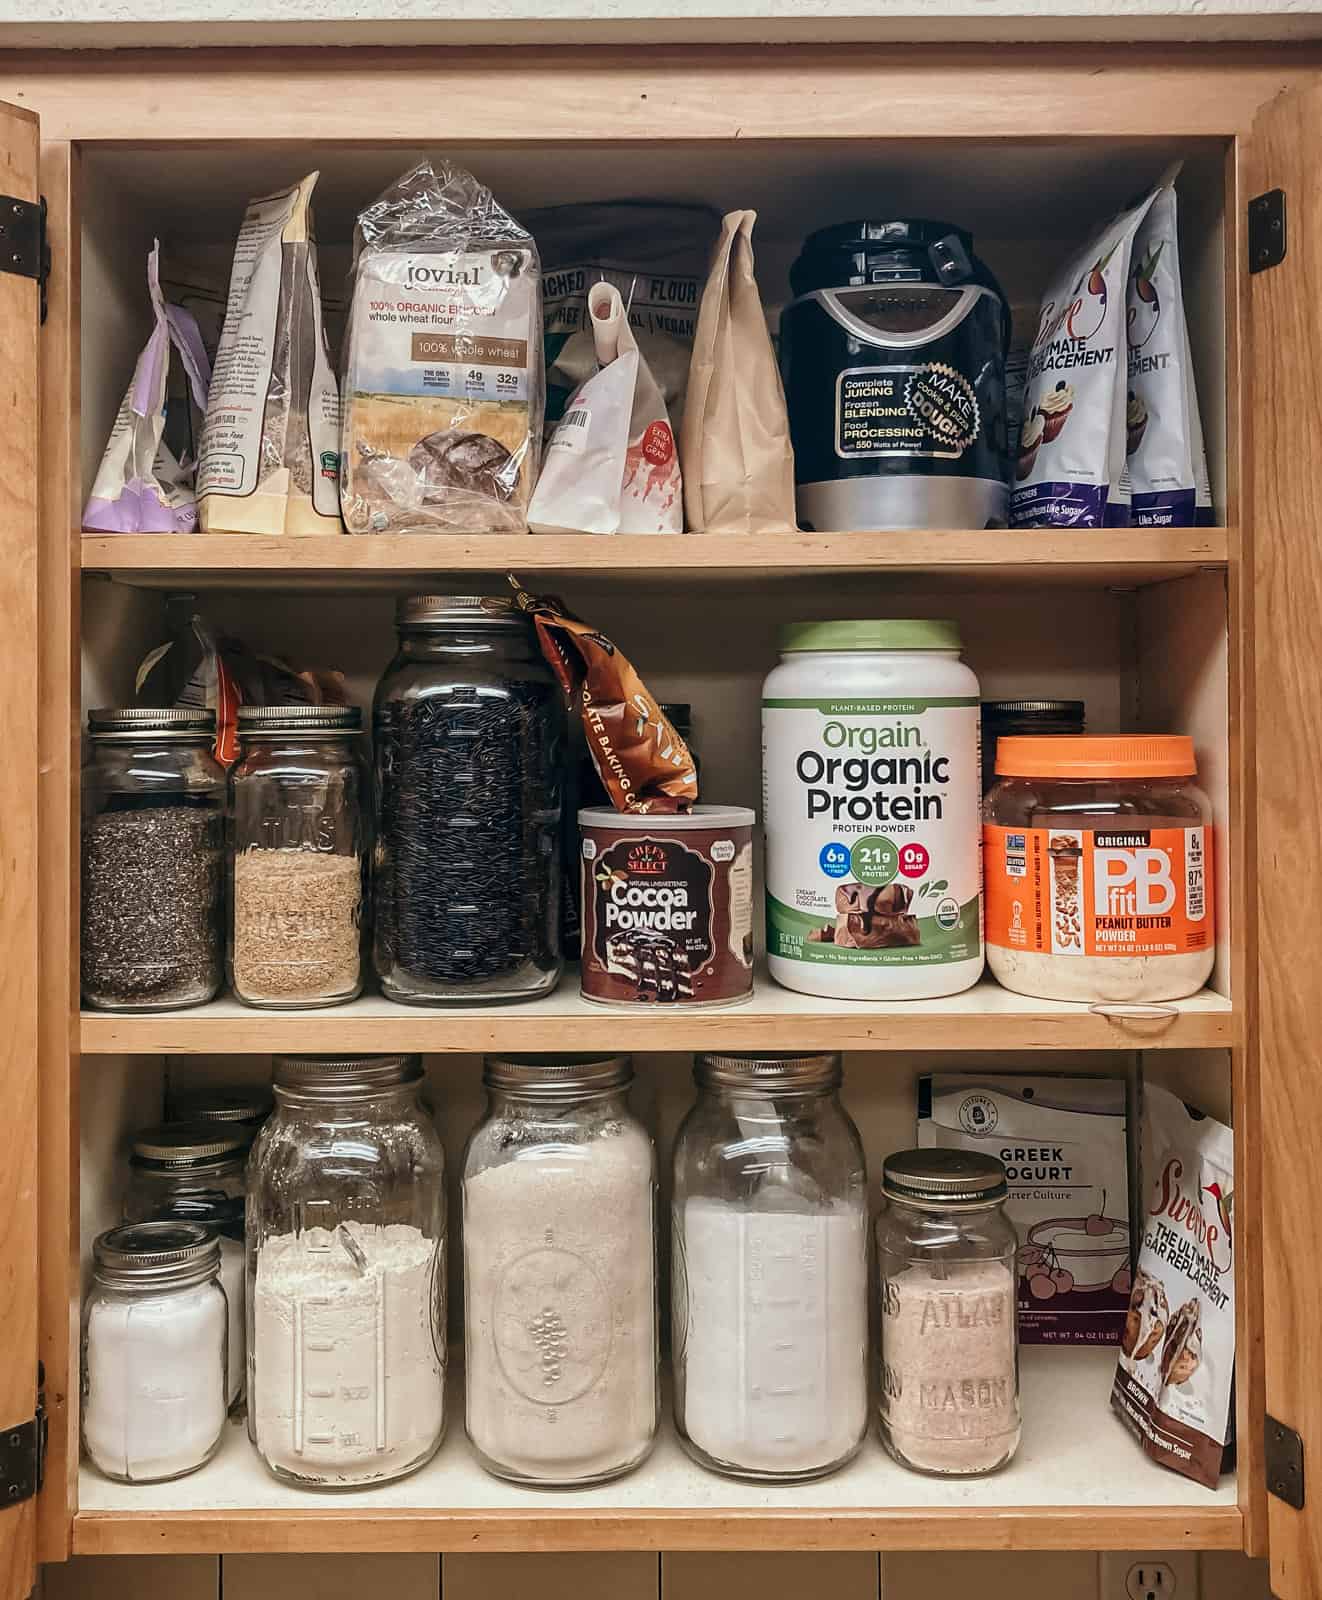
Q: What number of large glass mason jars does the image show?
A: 4